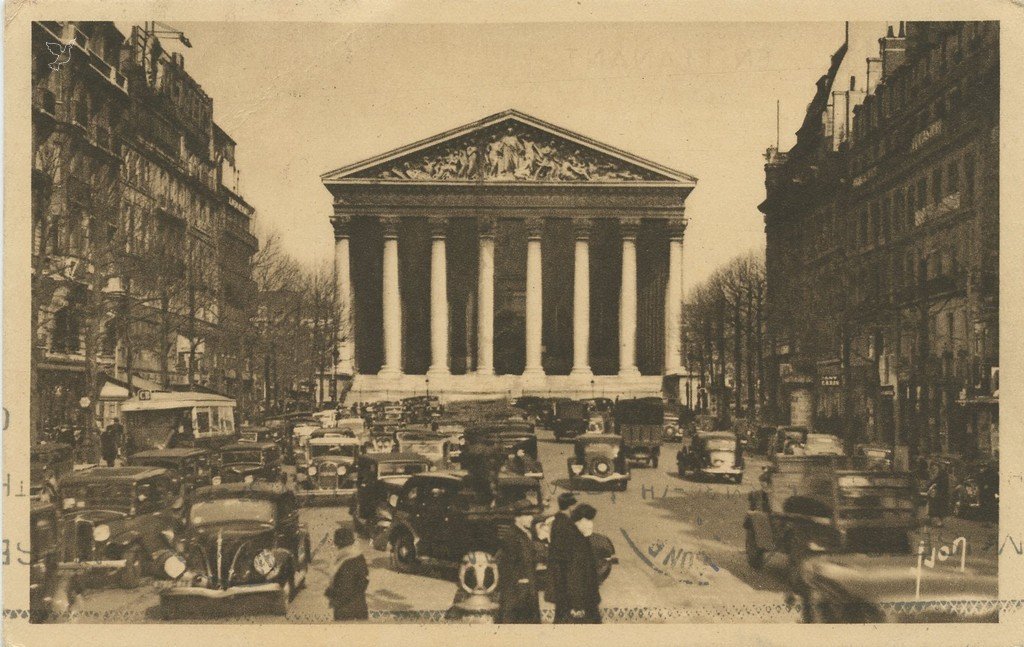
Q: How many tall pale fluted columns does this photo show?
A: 8